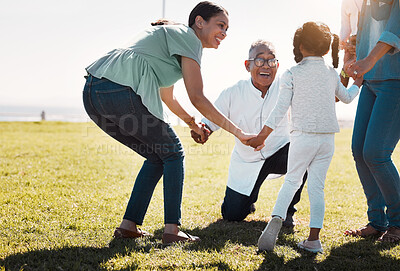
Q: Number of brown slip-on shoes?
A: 2